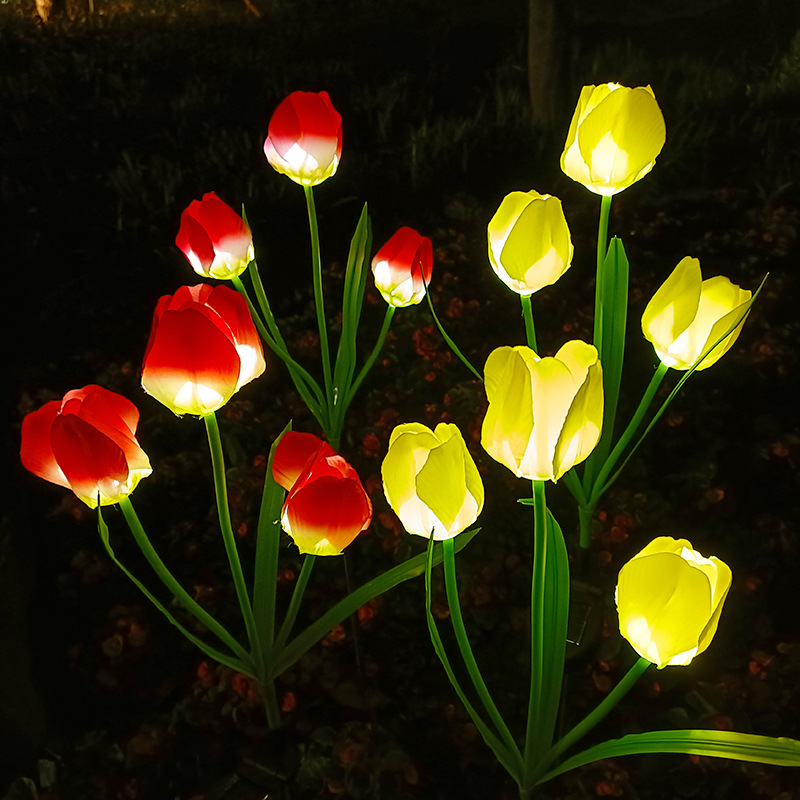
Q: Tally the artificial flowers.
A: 12